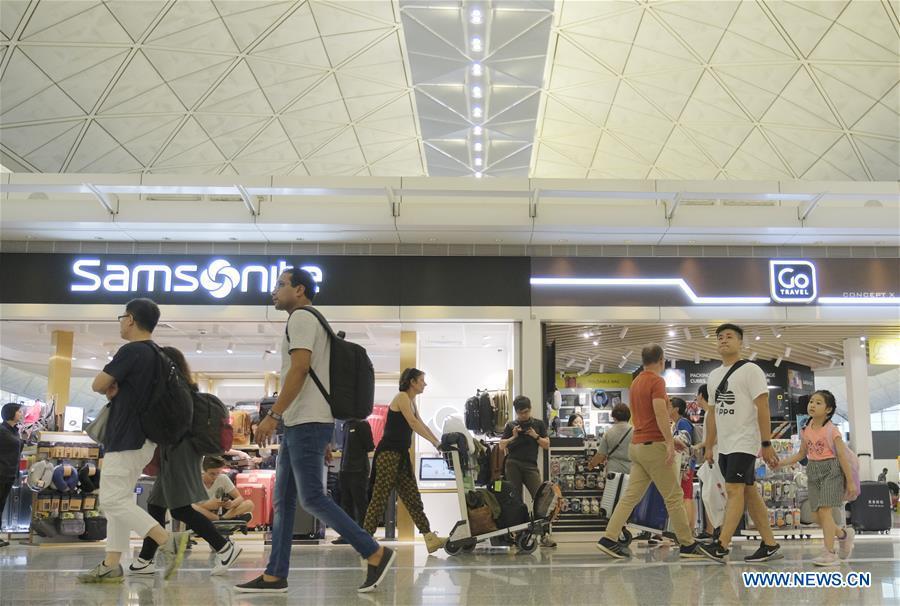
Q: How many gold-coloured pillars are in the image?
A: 2